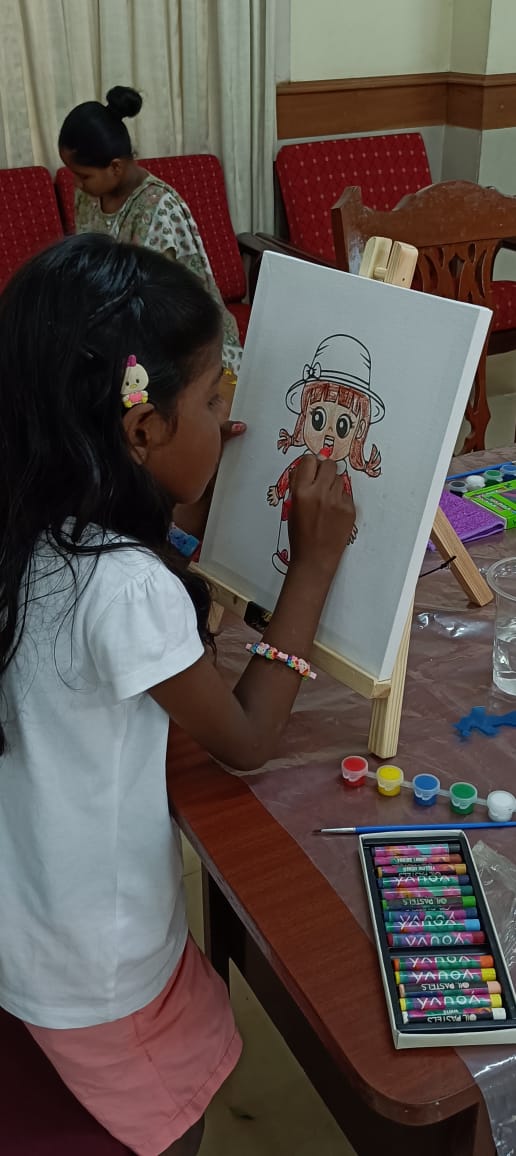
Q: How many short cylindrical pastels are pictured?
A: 14